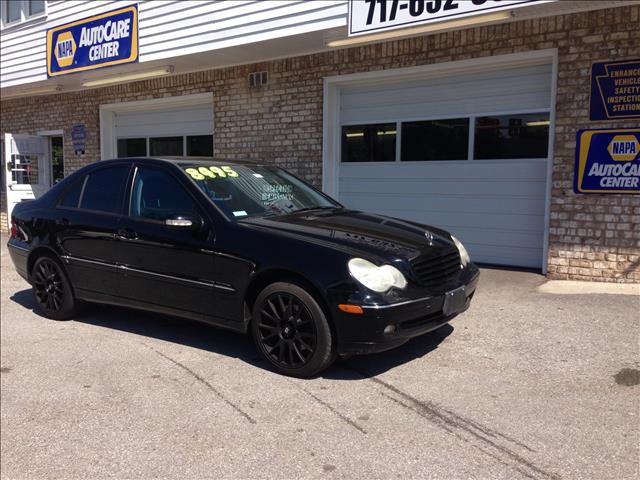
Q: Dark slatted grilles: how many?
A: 1